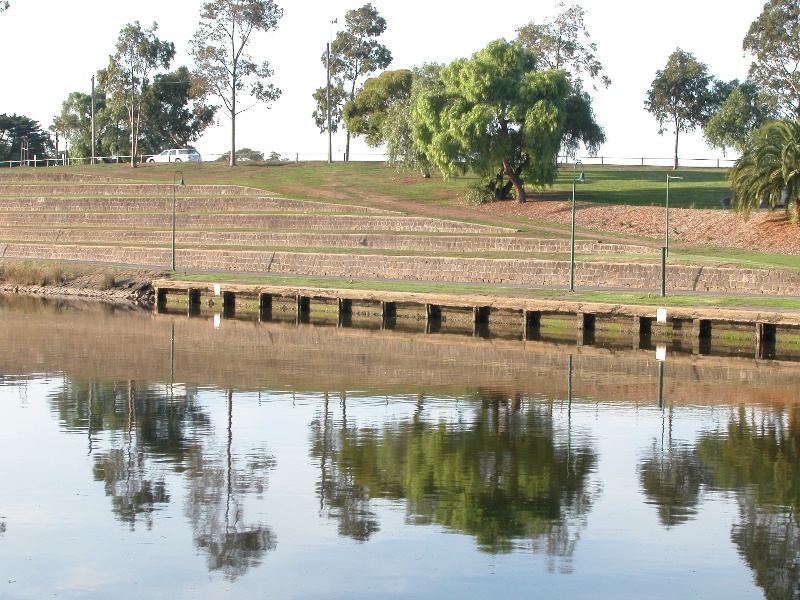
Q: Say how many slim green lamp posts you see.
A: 3